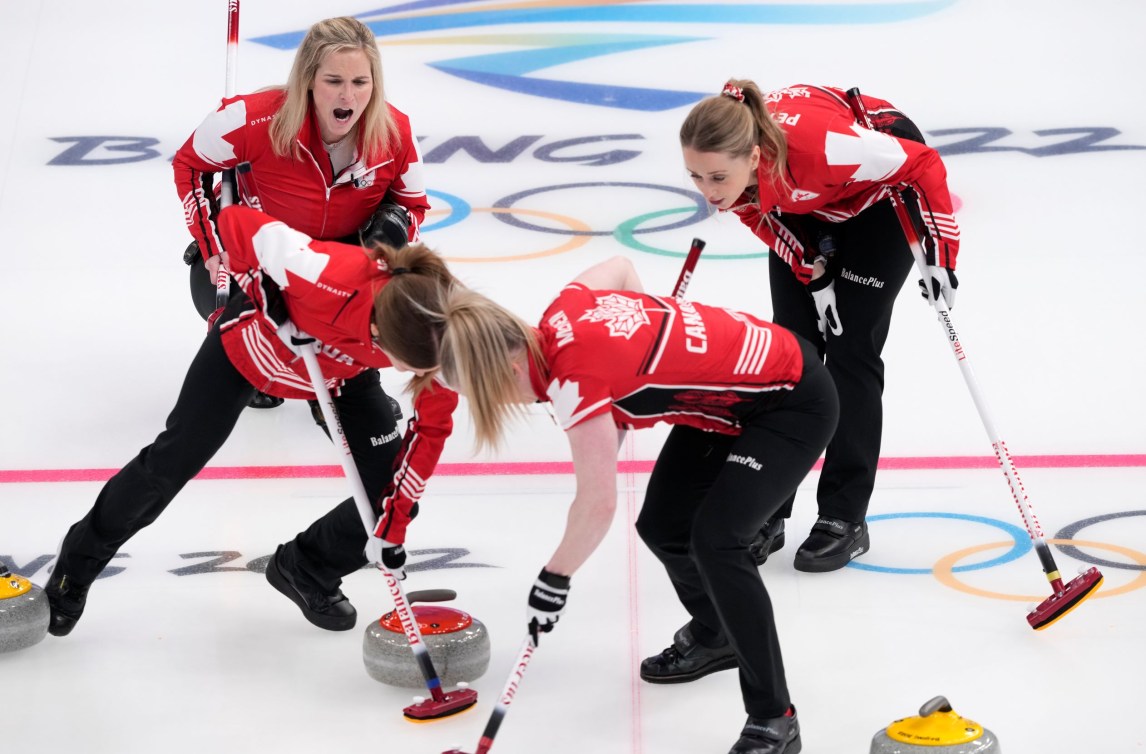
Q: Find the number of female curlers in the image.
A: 4